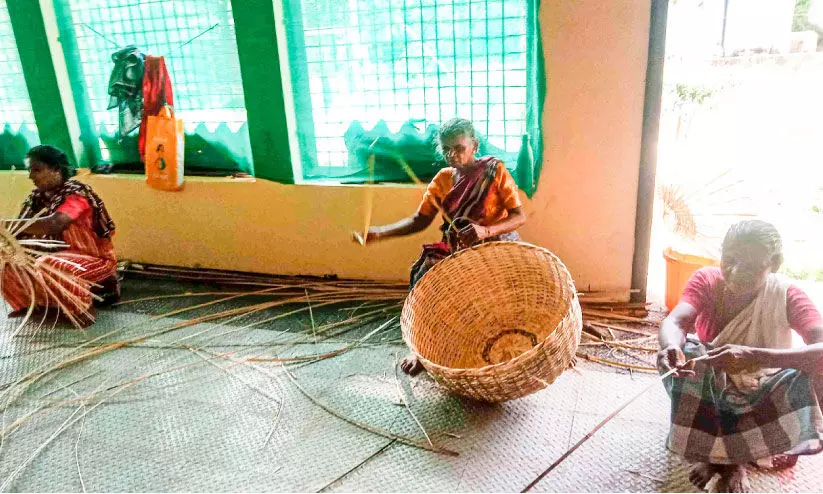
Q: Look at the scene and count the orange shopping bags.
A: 1